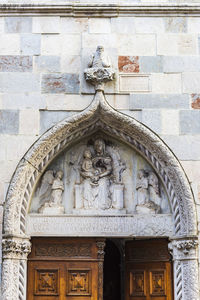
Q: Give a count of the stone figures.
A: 5